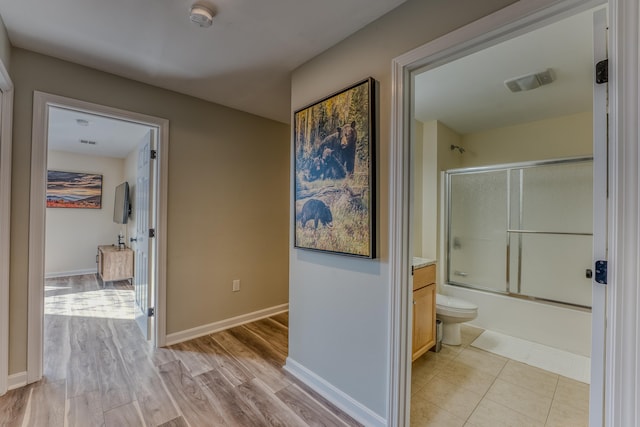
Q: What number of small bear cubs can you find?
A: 3